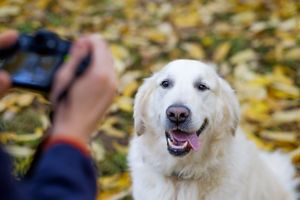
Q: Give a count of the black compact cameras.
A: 1